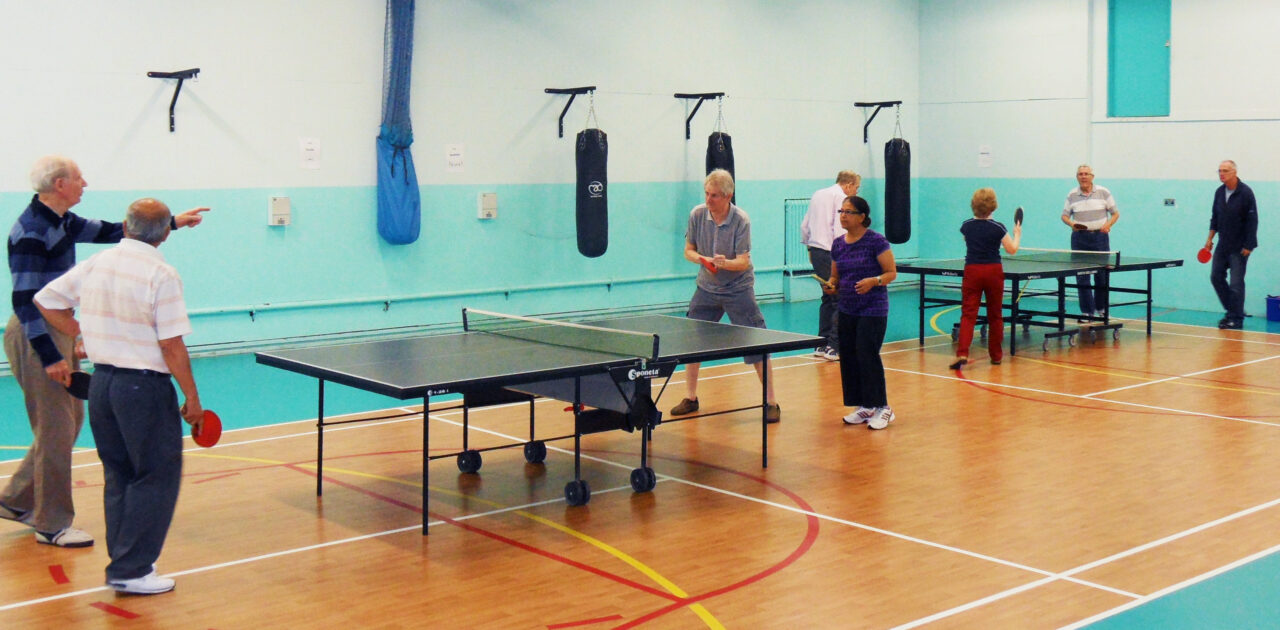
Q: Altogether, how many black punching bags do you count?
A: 3